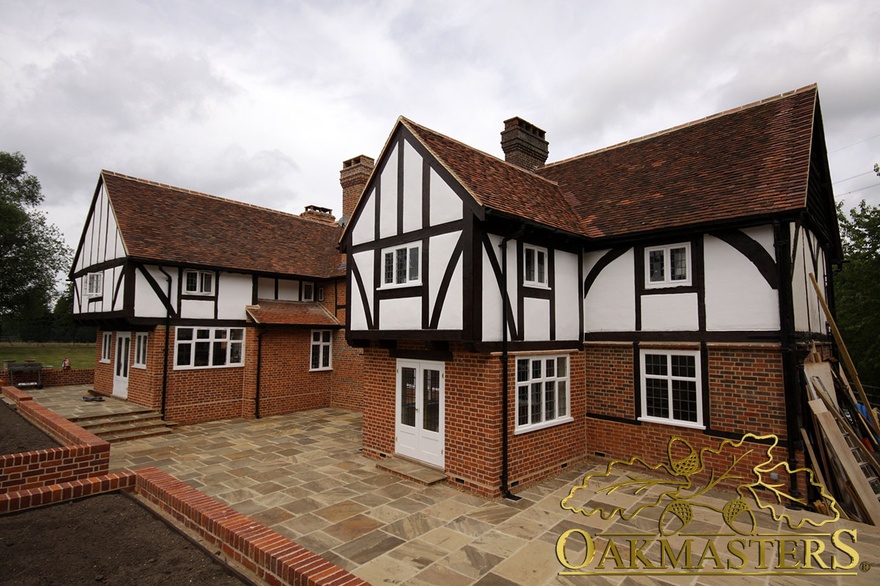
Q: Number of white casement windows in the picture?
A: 13